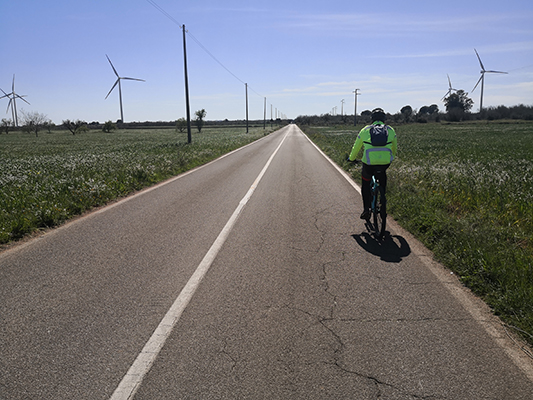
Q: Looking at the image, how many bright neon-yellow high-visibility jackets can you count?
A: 1